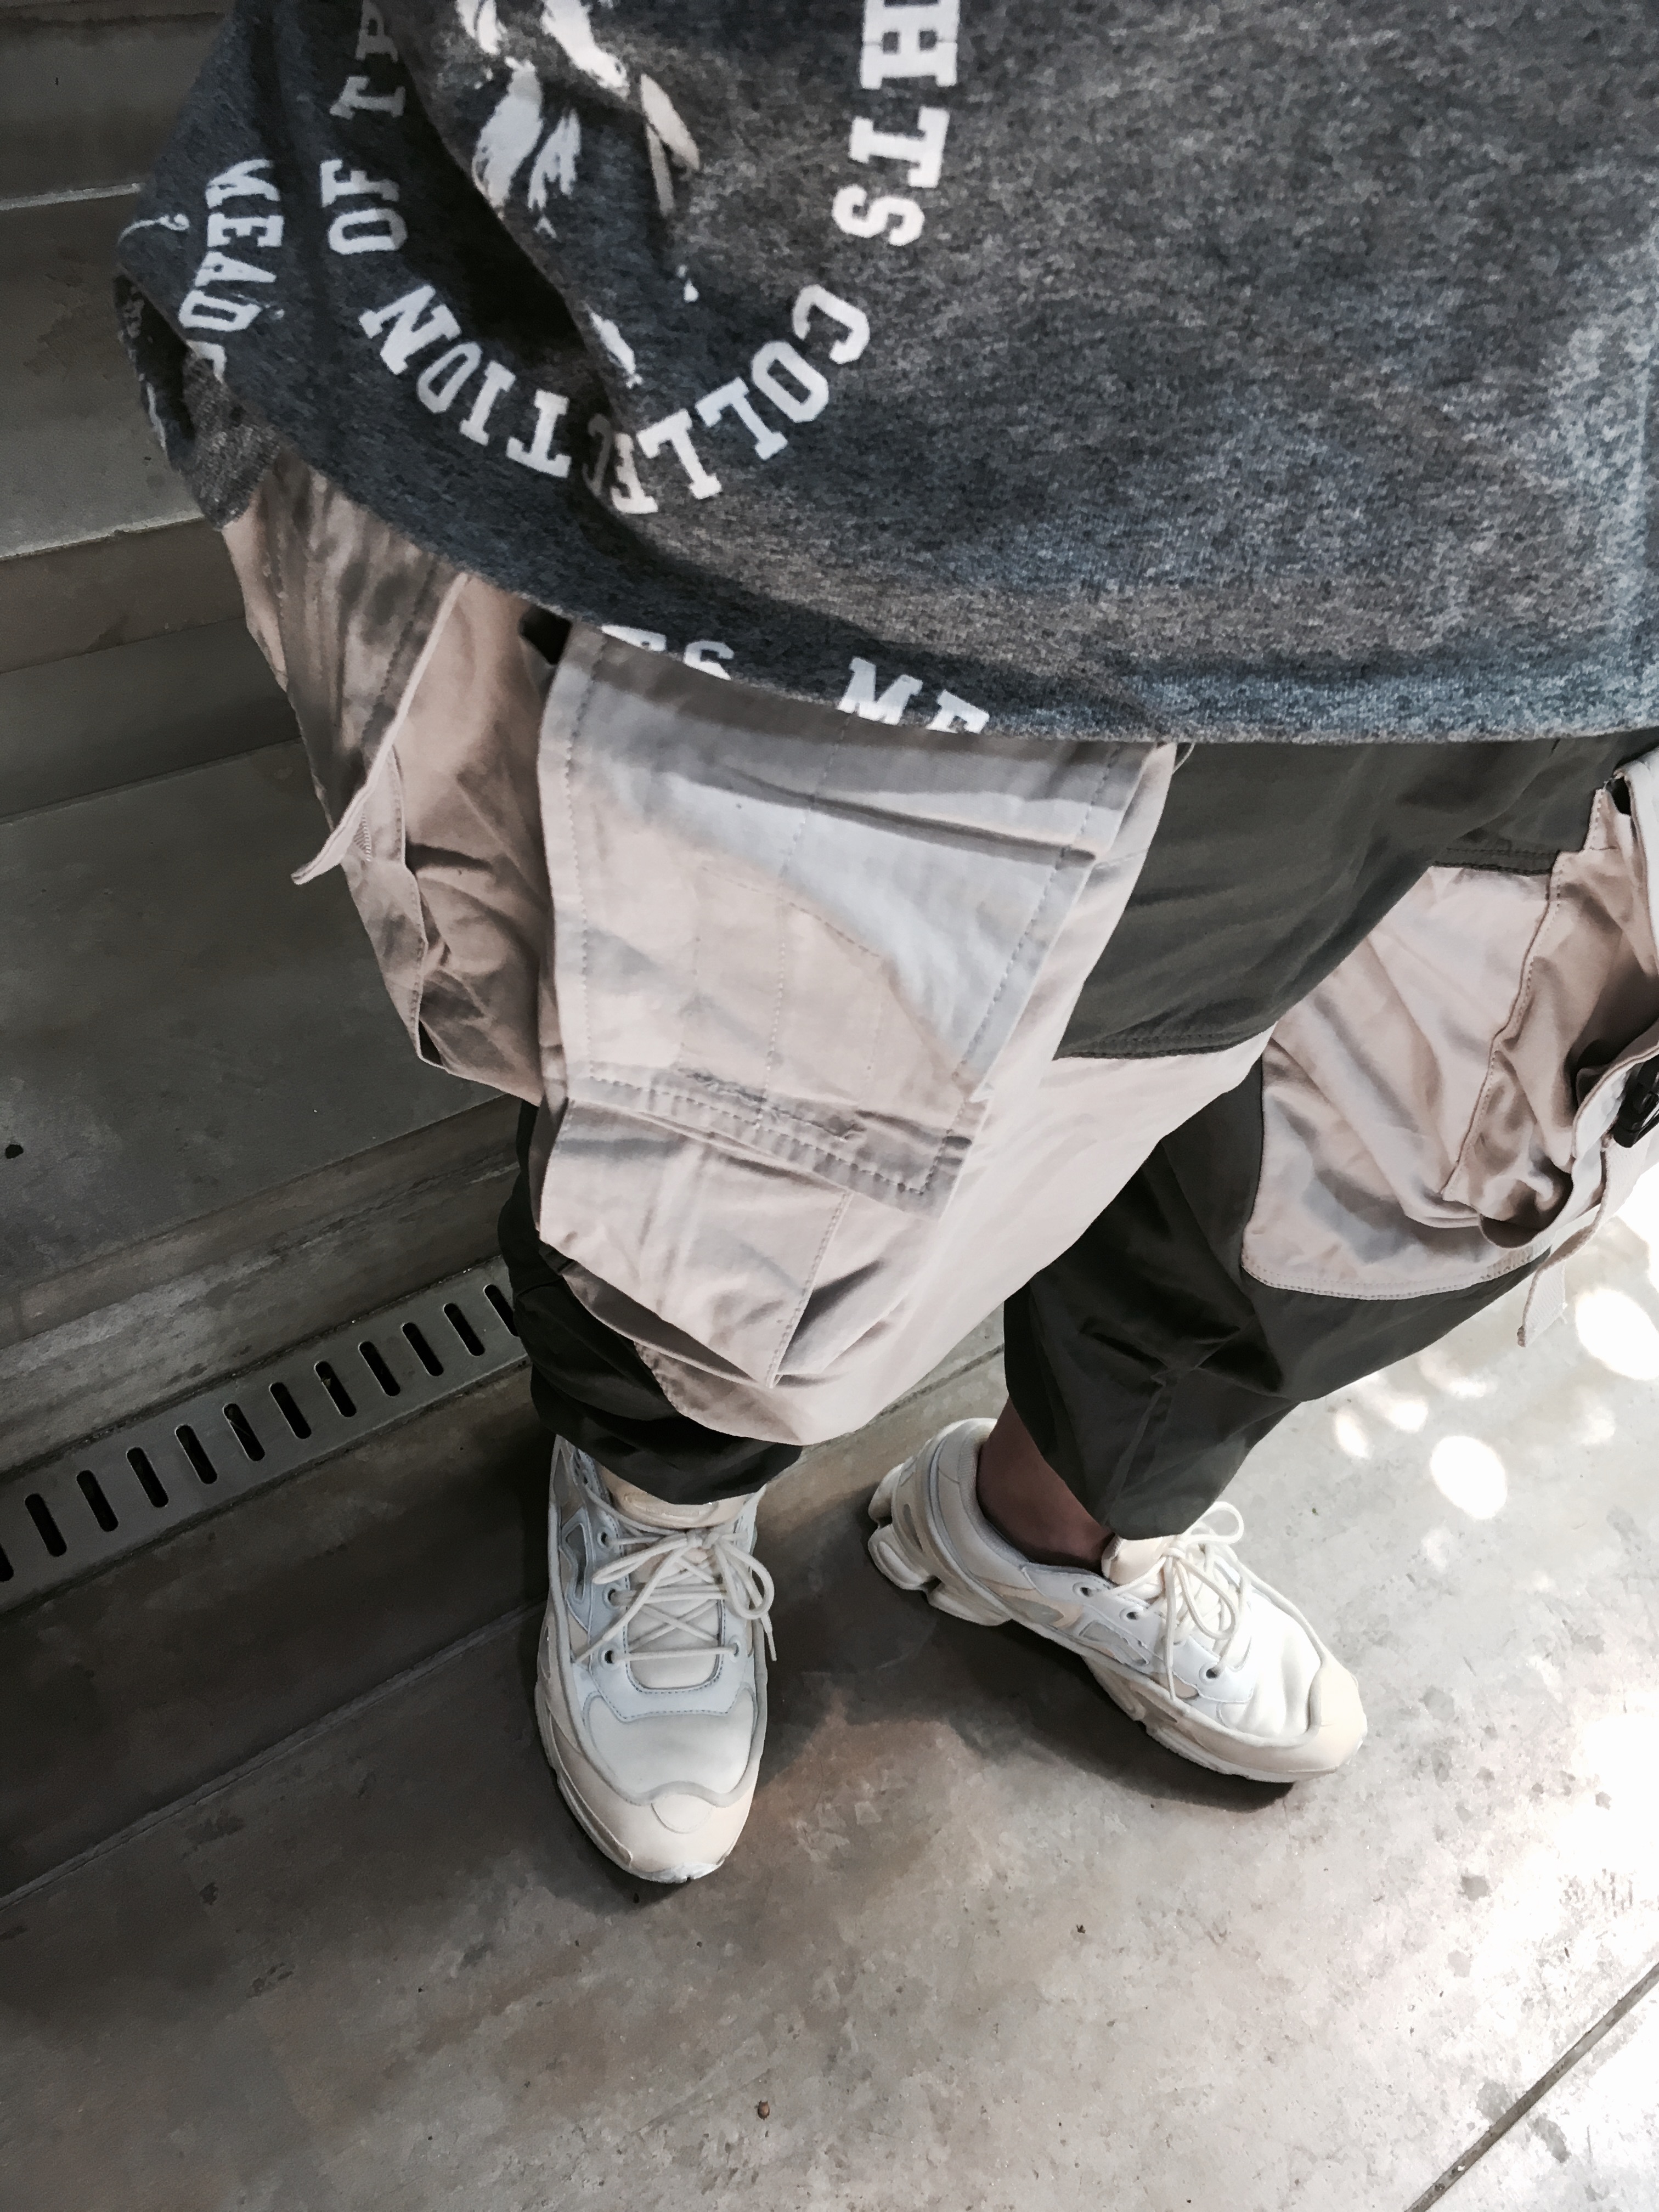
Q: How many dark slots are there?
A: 12